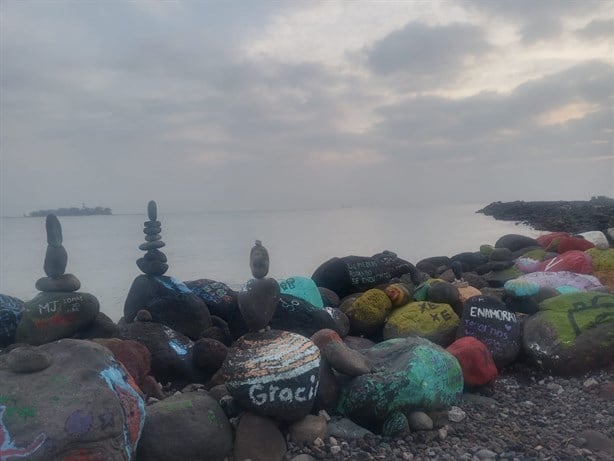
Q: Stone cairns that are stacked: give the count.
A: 3